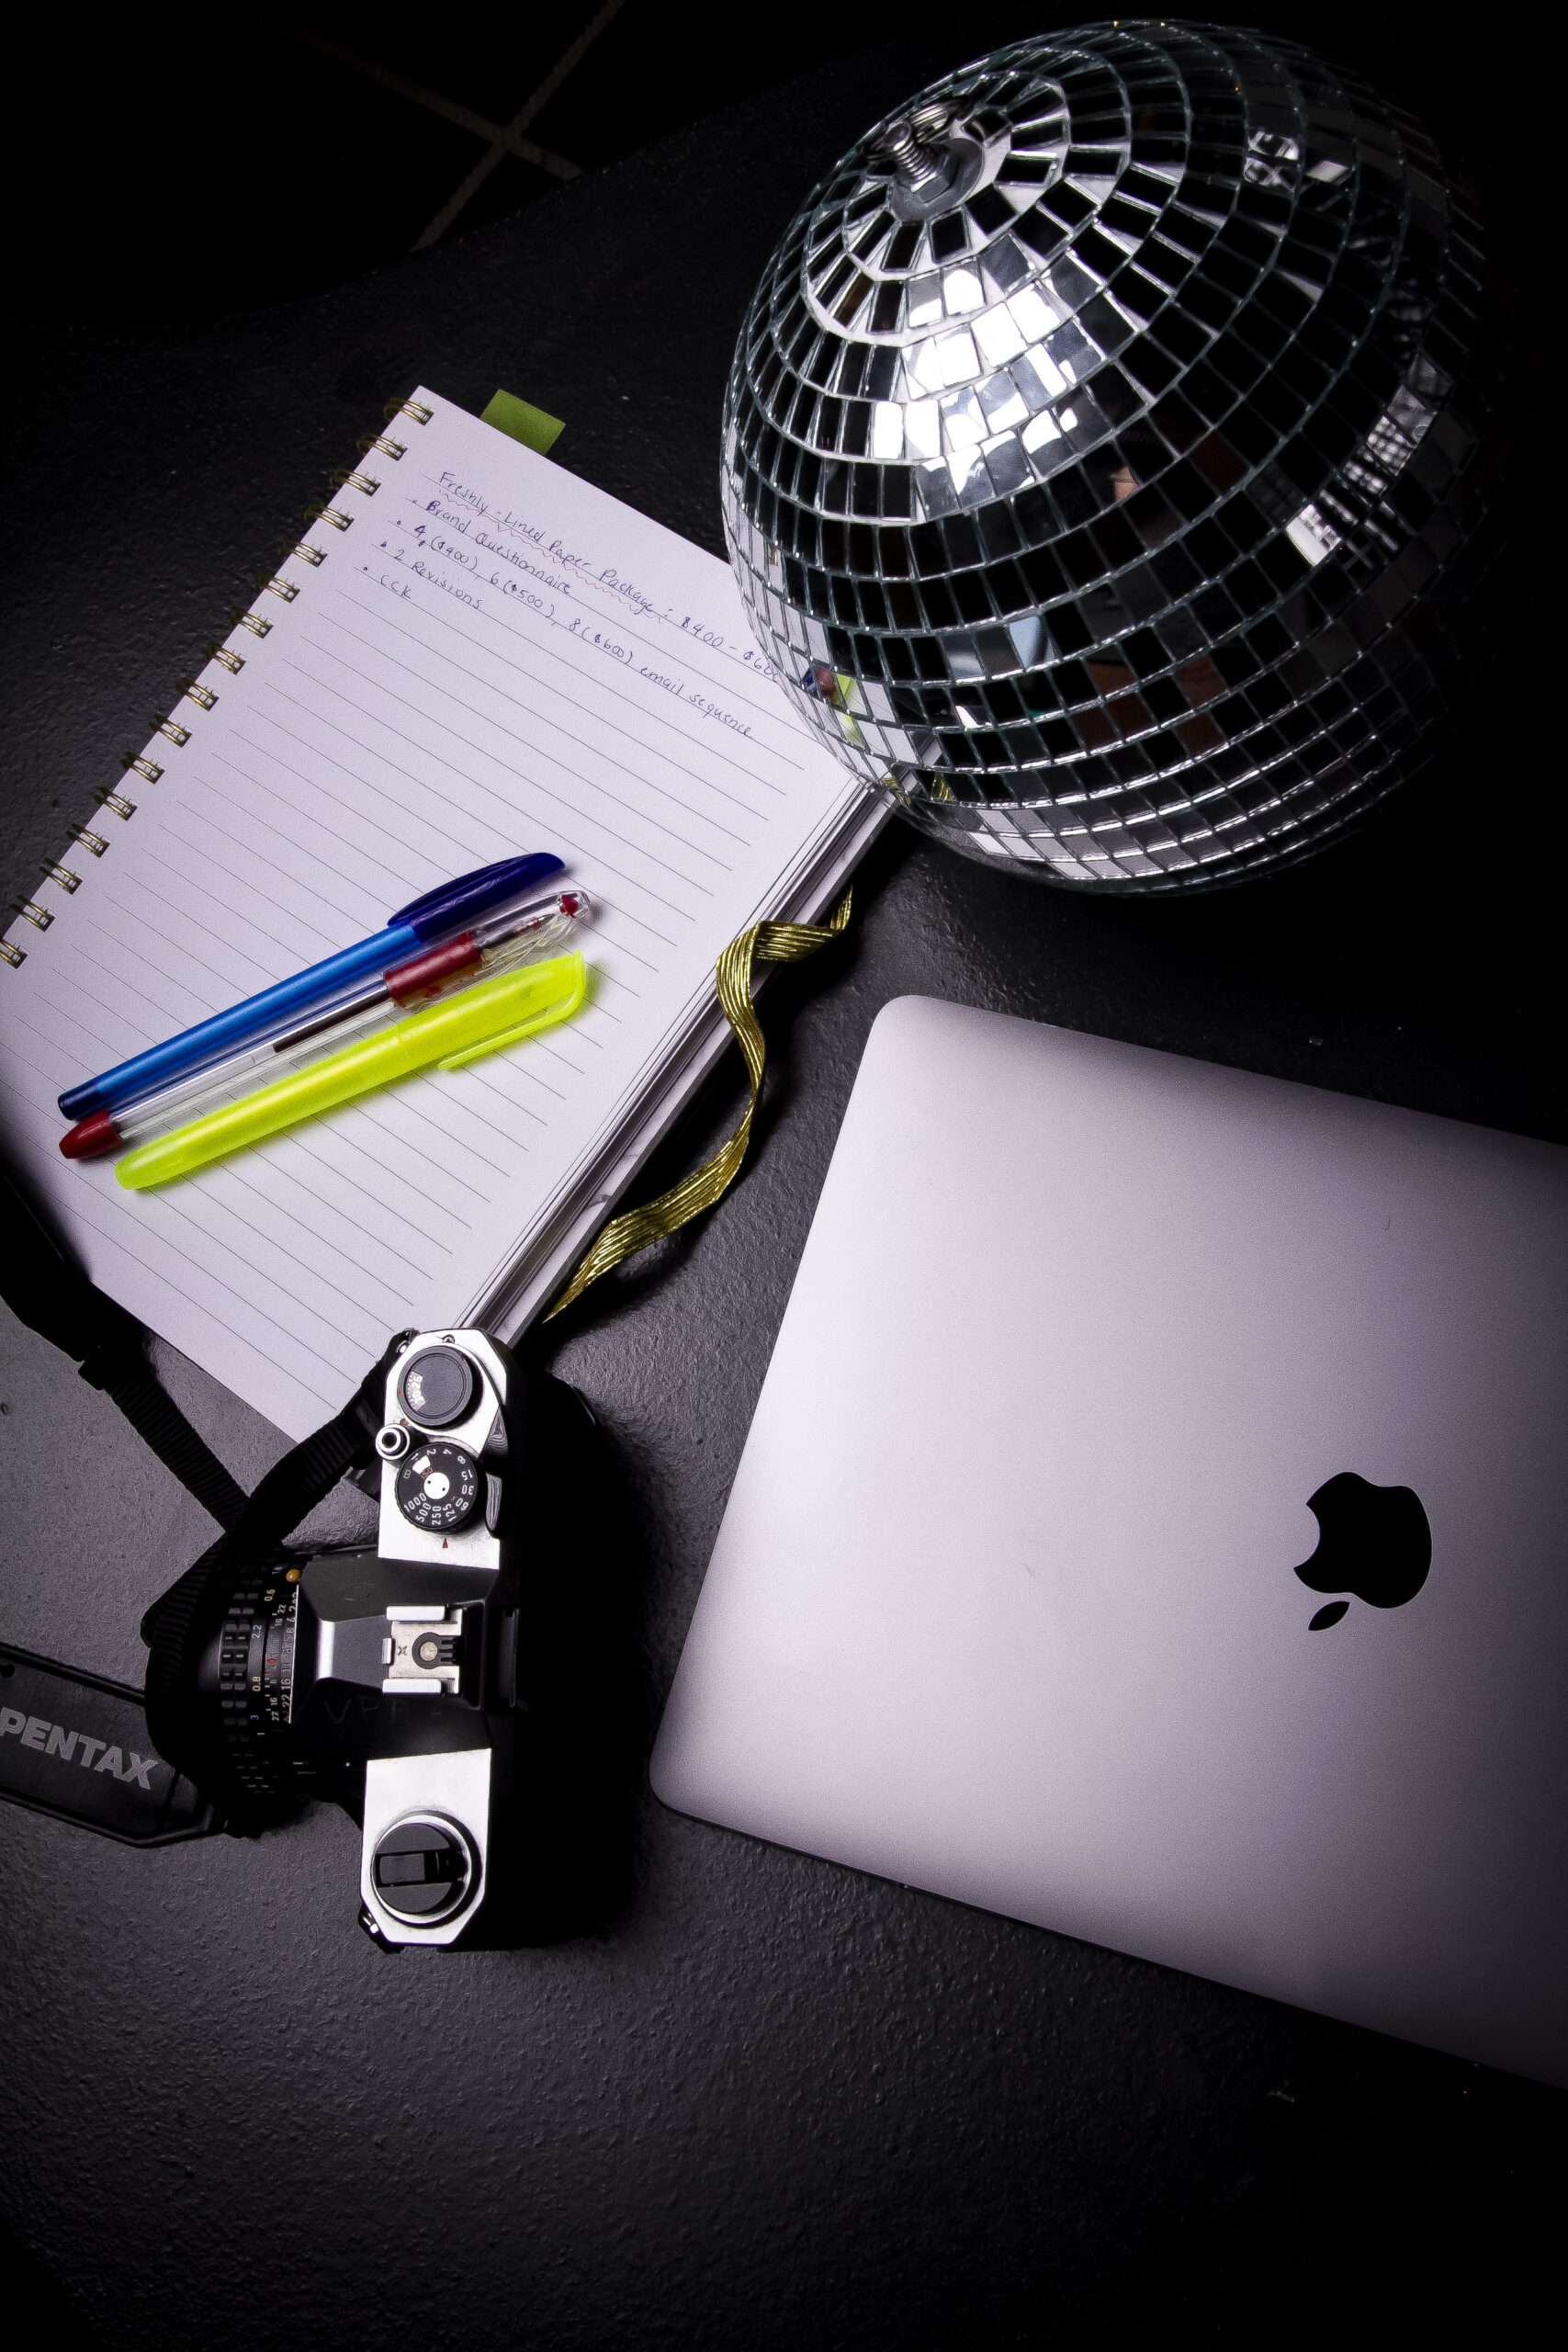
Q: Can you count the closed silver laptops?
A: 1